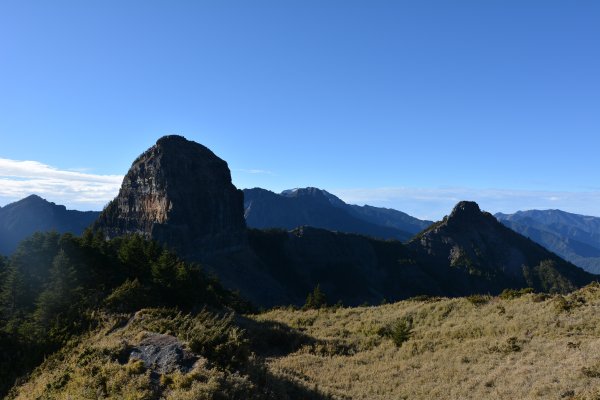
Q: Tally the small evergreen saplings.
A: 2